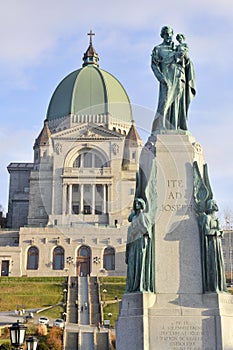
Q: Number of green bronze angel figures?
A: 2